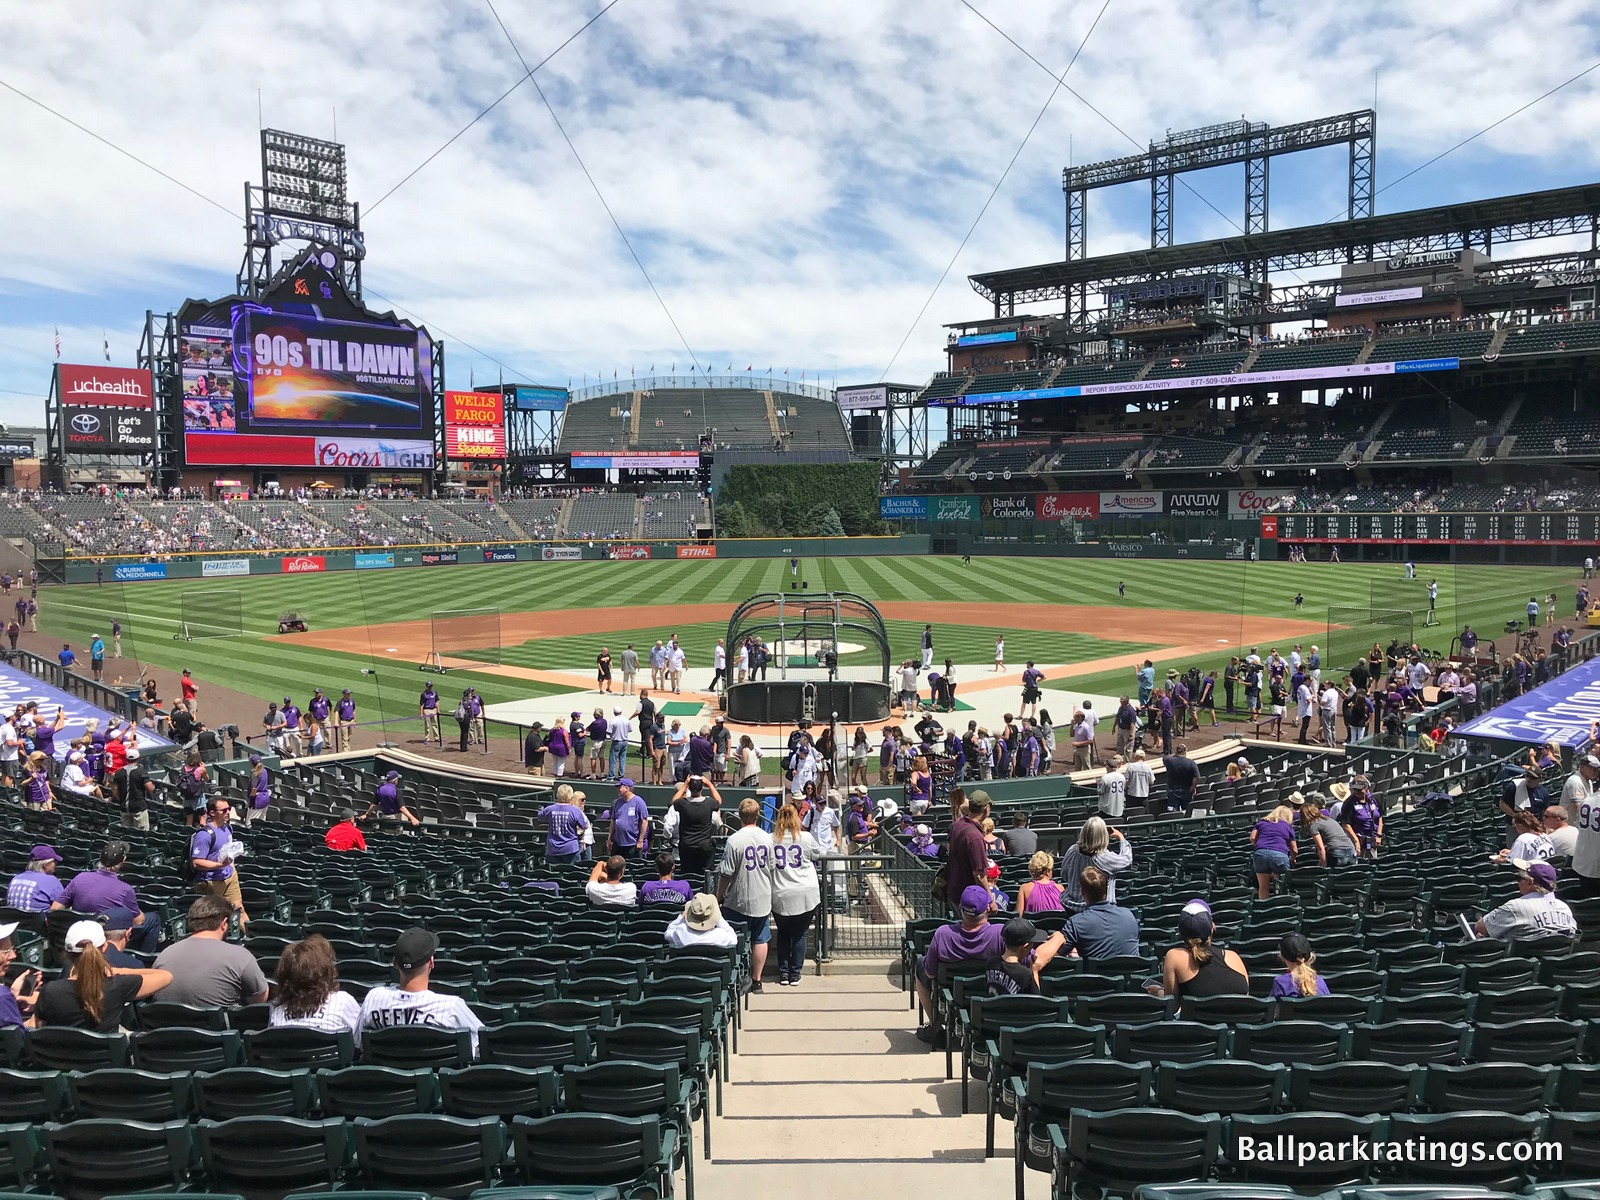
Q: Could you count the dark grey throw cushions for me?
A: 0